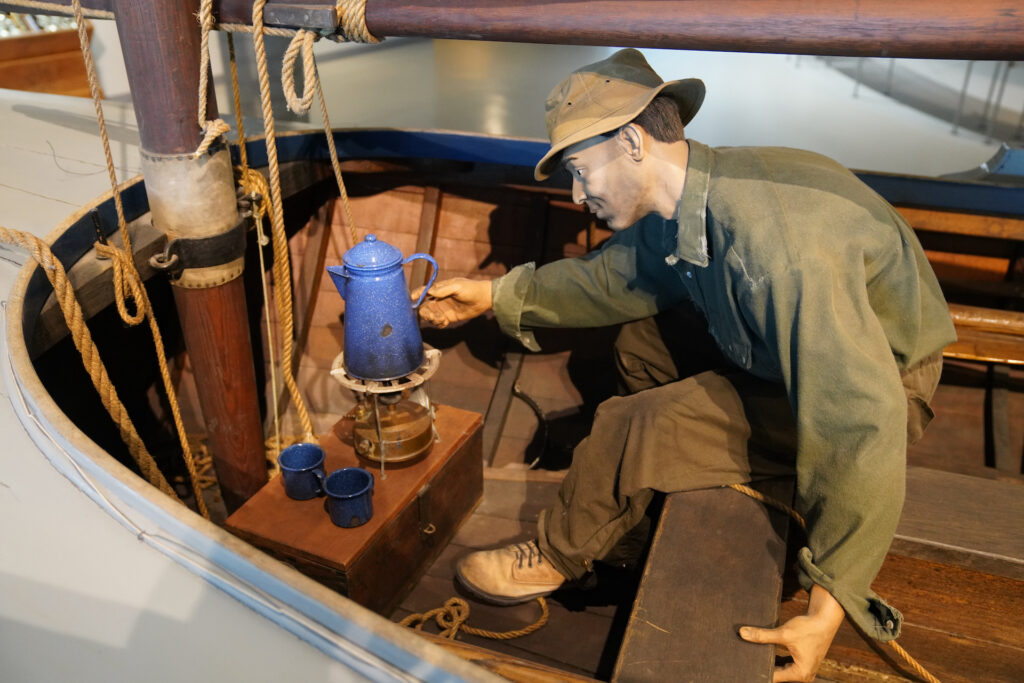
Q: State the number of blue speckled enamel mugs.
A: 2